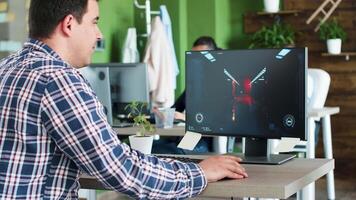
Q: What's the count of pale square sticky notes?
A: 2